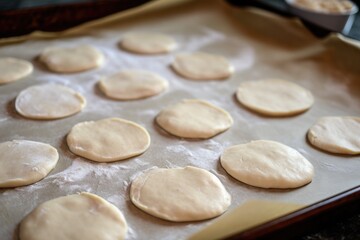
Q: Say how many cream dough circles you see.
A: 14